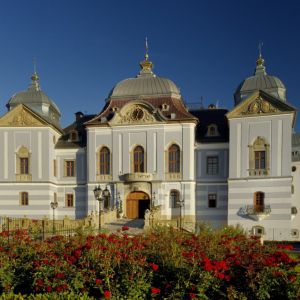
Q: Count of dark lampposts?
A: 3